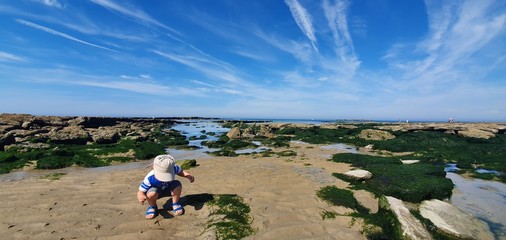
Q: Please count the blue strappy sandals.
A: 2